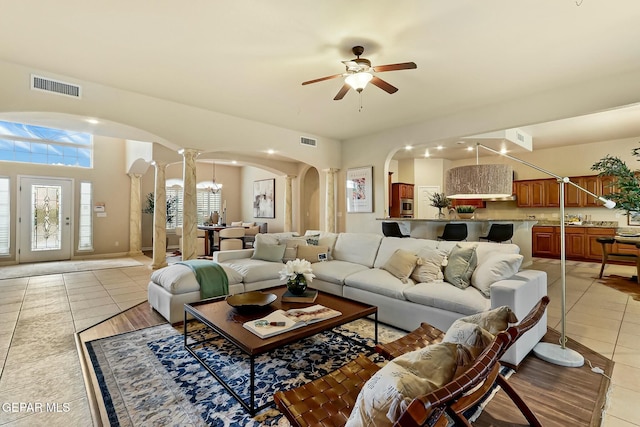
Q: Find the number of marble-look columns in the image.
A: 5